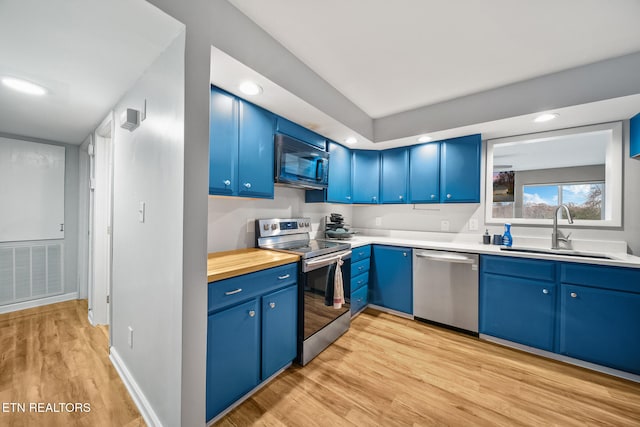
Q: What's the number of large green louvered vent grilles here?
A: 0